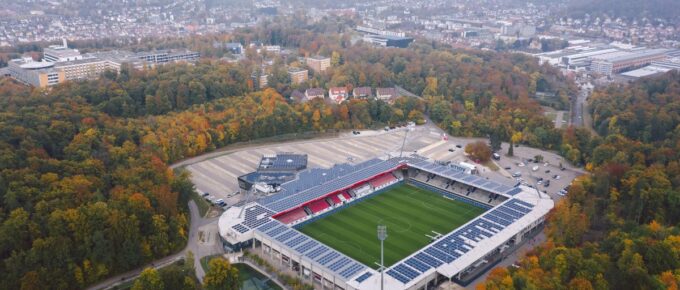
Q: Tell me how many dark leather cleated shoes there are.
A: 0